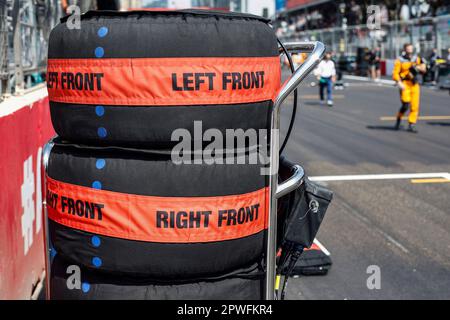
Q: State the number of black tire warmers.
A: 3